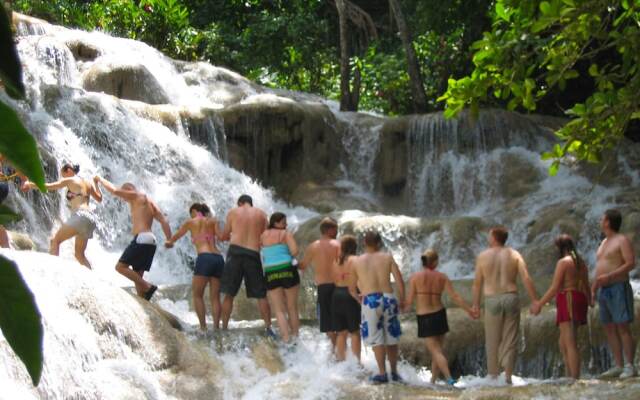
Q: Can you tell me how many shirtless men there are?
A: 6